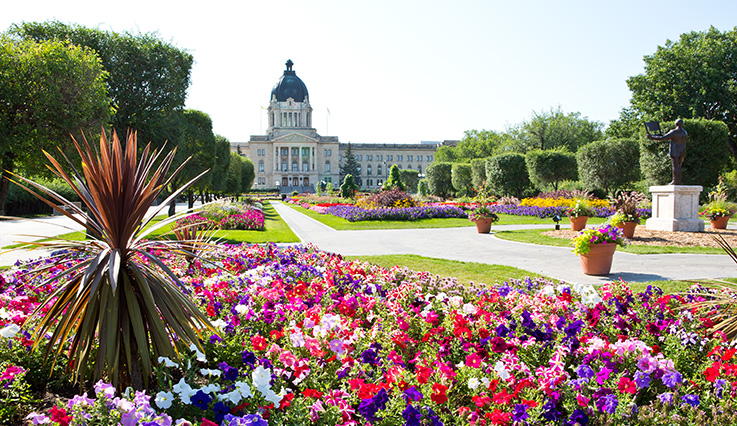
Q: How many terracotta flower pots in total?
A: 5